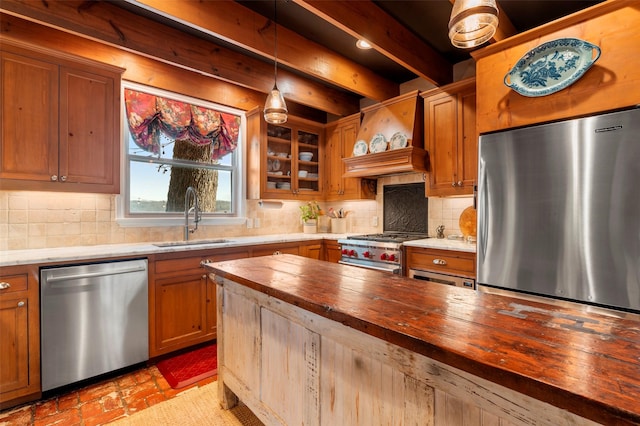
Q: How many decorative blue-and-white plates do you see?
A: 4